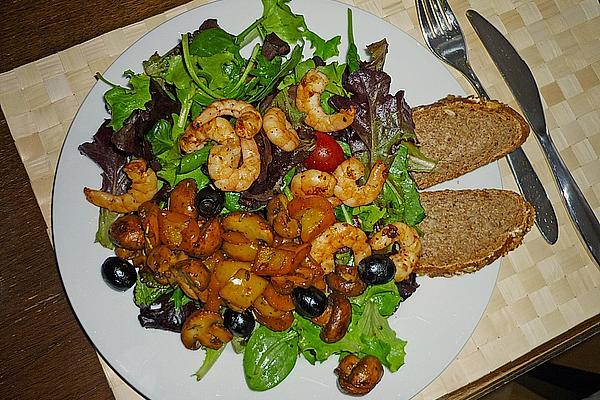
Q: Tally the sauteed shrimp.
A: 10